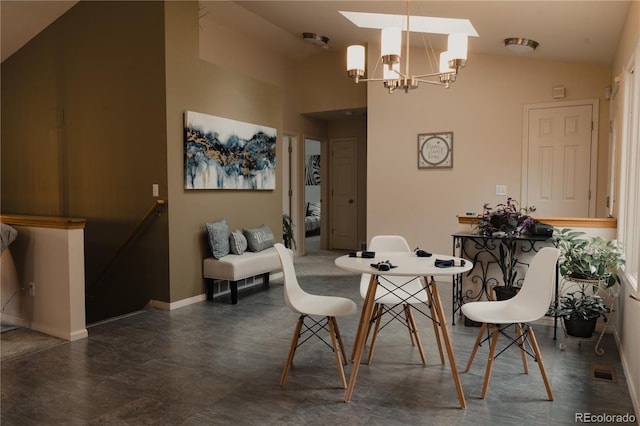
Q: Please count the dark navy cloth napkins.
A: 4